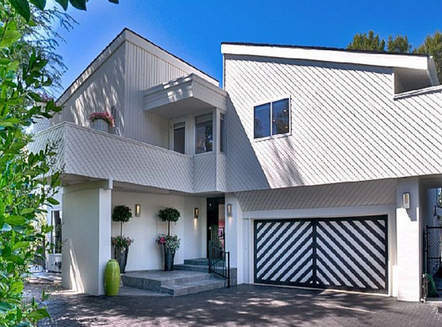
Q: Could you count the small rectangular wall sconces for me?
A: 4